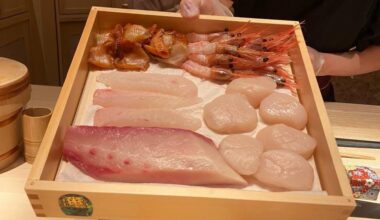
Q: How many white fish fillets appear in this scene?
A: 3